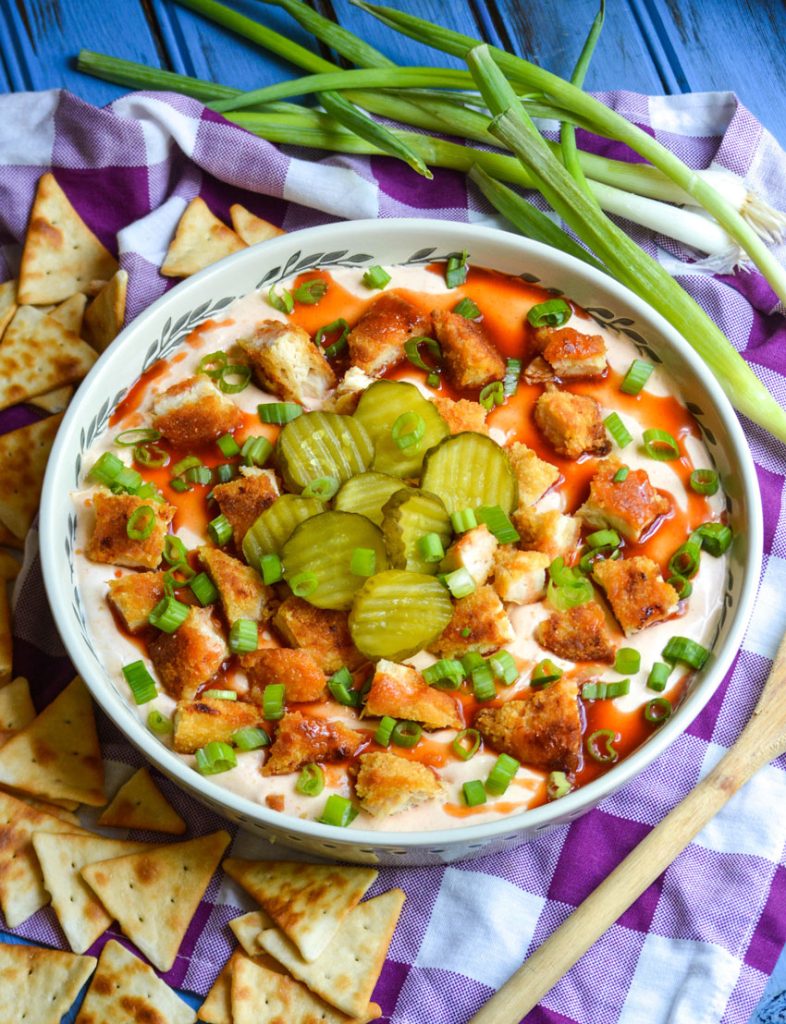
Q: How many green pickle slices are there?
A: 8